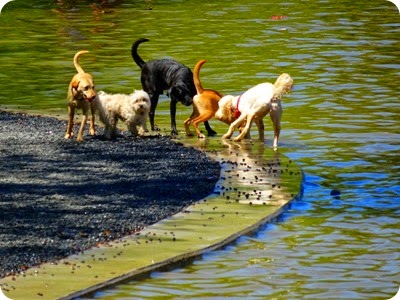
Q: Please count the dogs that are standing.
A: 5